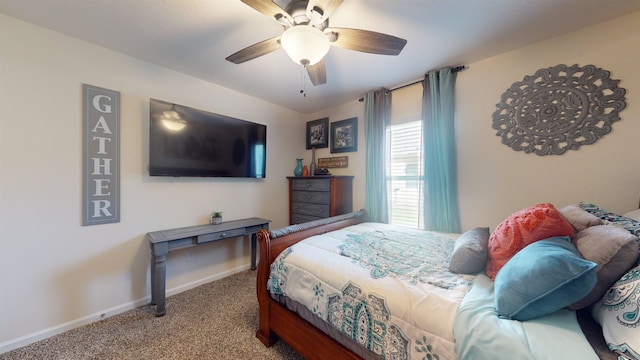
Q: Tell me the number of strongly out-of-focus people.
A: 0